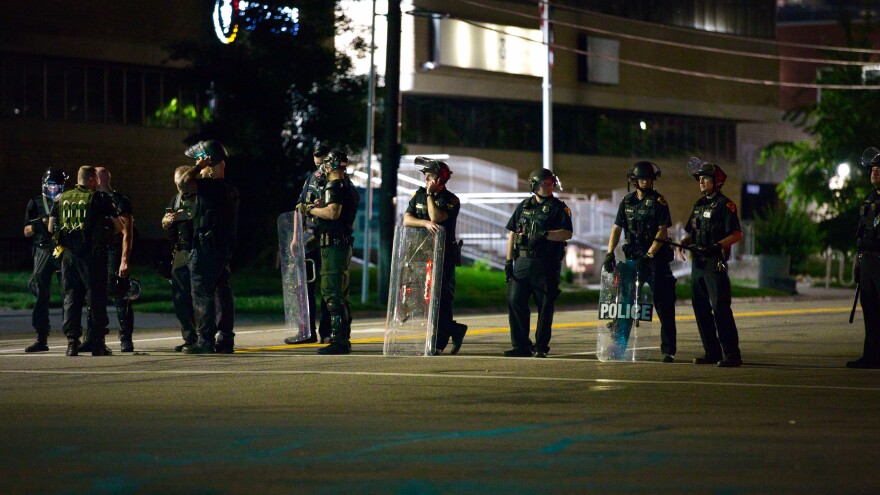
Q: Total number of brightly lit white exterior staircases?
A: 1